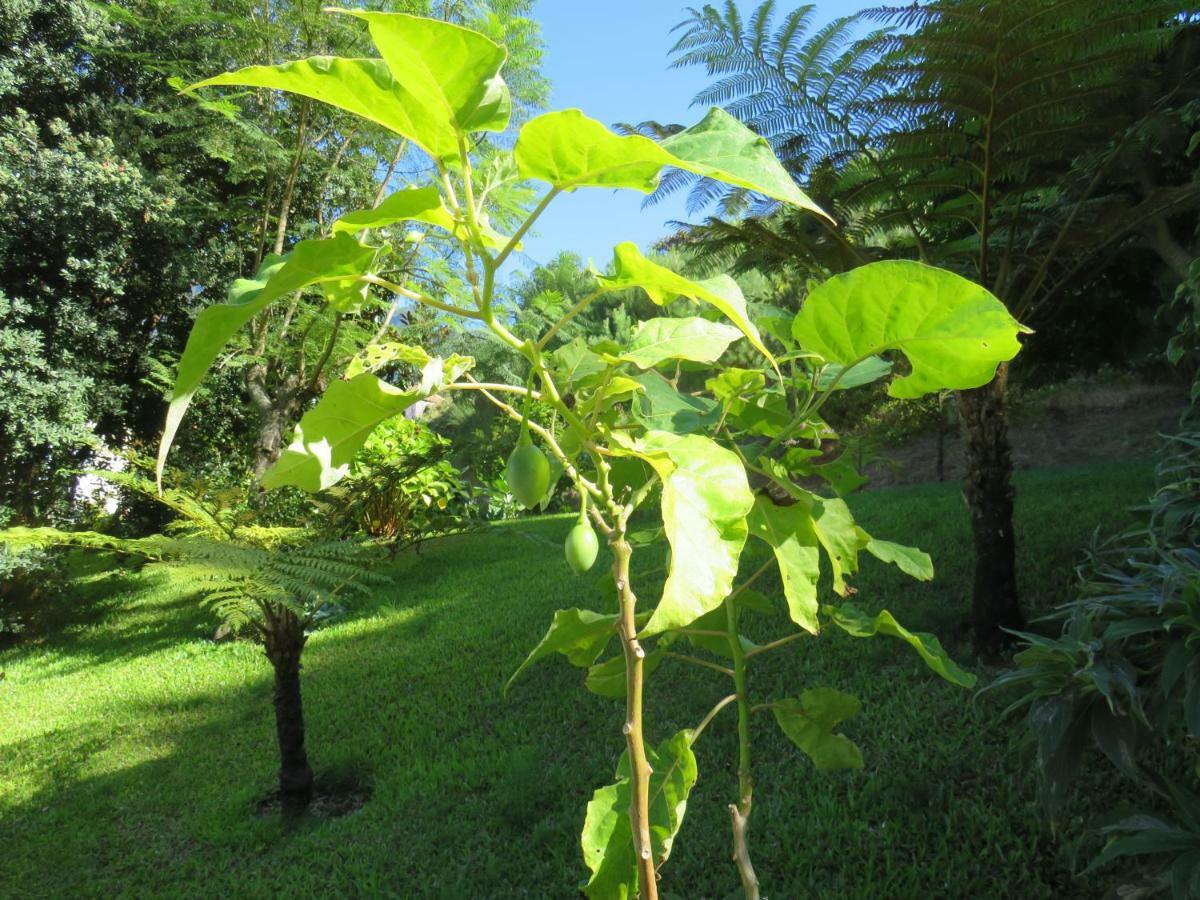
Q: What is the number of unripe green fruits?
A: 2